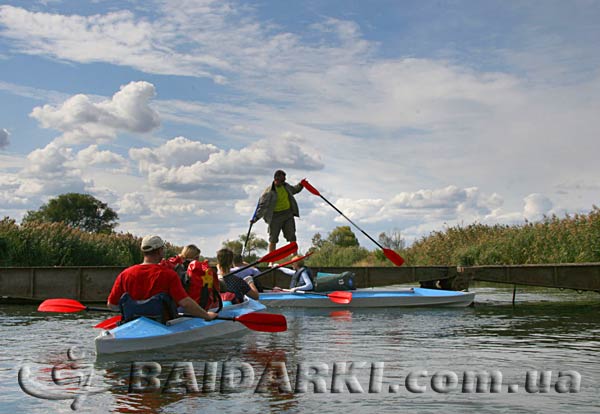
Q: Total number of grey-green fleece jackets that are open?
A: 1